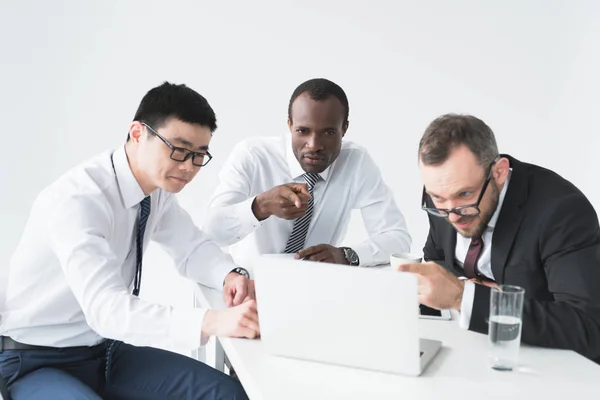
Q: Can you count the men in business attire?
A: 3